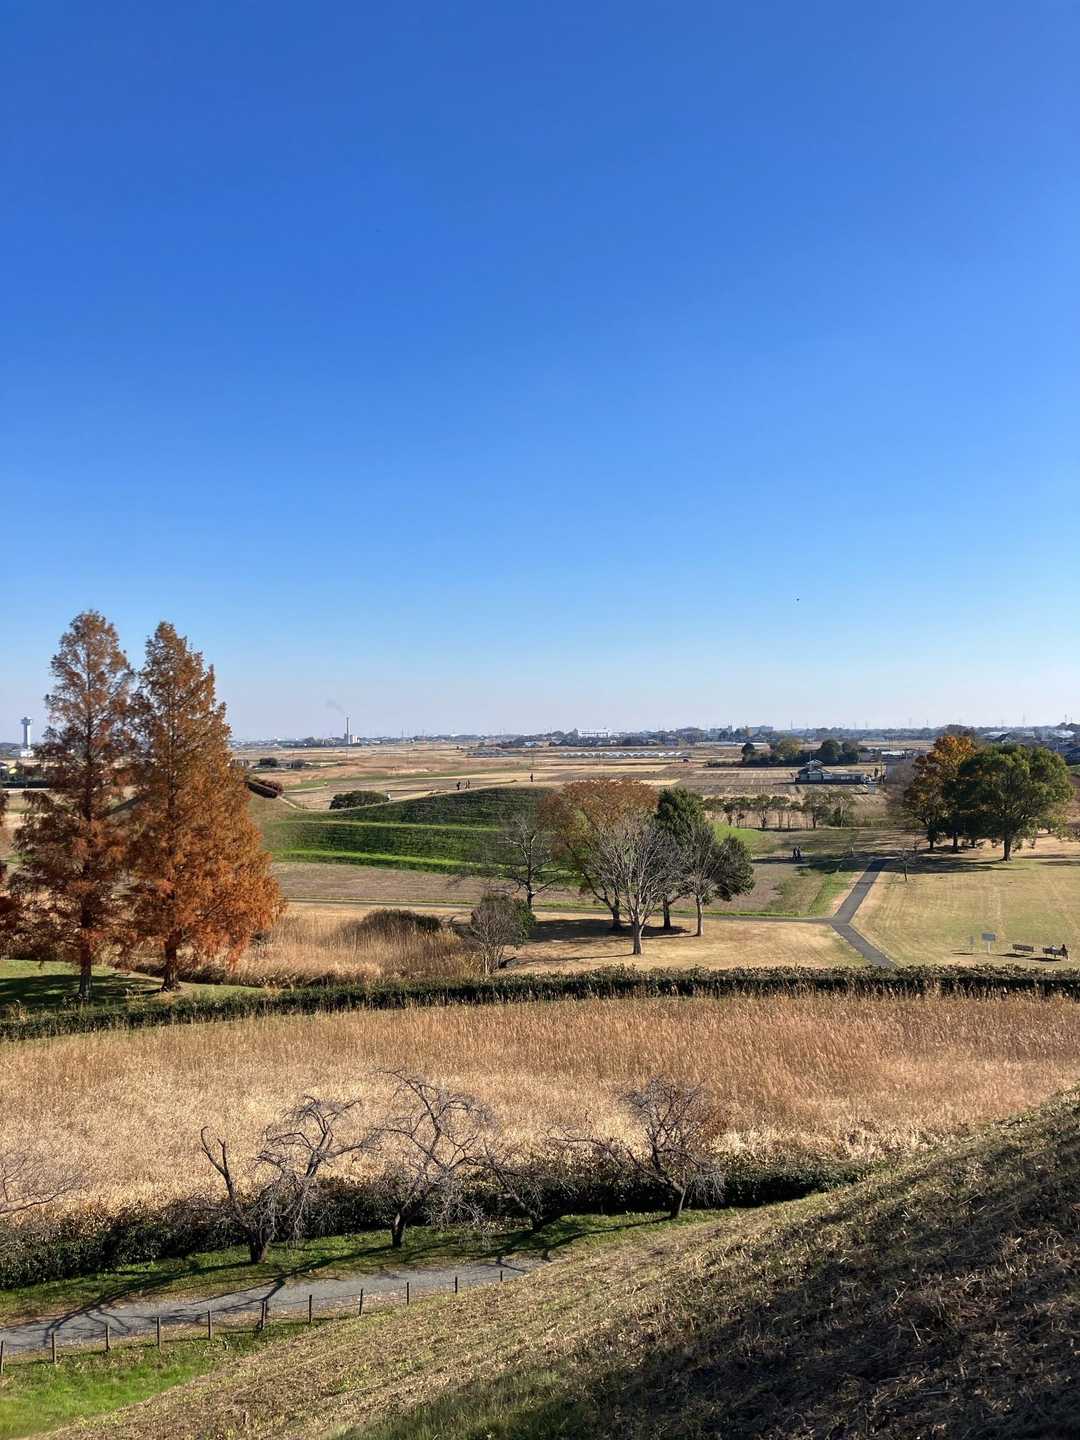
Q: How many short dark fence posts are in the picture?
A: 11